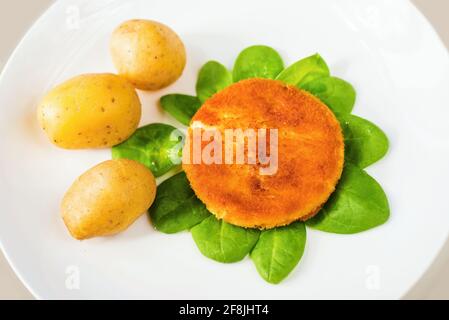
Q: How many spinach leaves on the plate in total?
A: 11